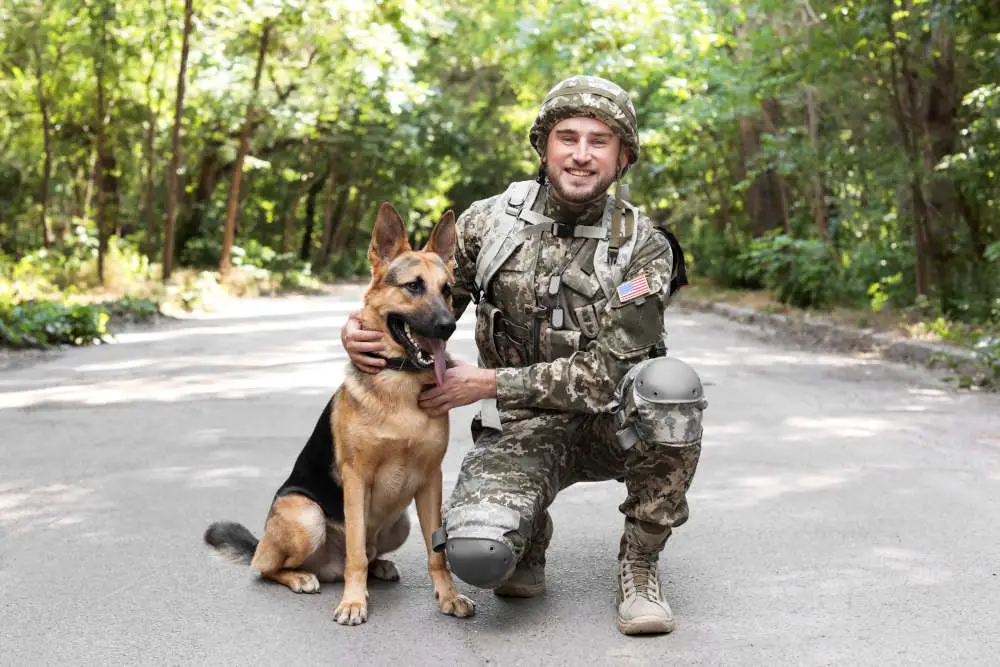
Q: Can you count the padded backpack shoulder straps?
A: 2